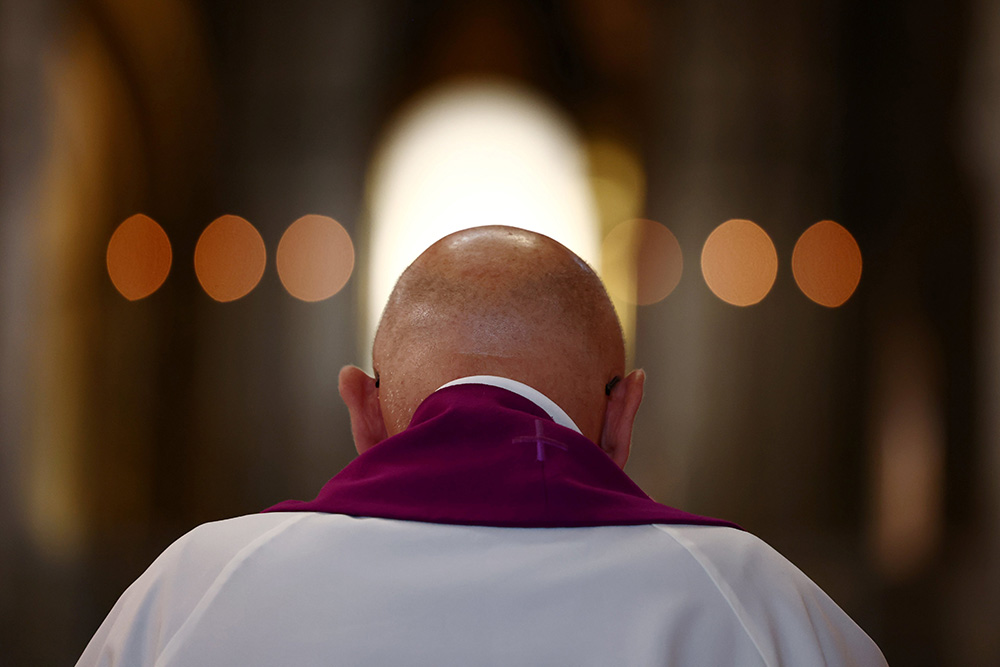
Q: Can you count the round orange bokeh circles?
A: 6